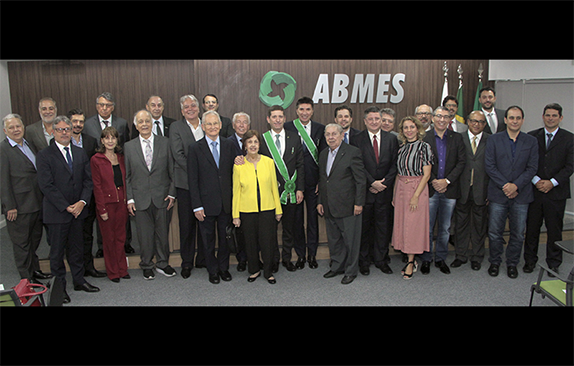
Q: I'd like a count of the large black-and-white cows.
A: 0